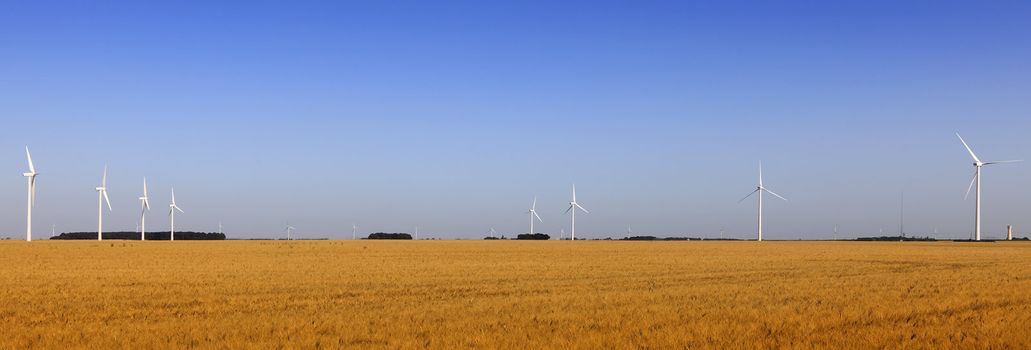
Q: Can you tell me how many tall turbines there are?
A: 8